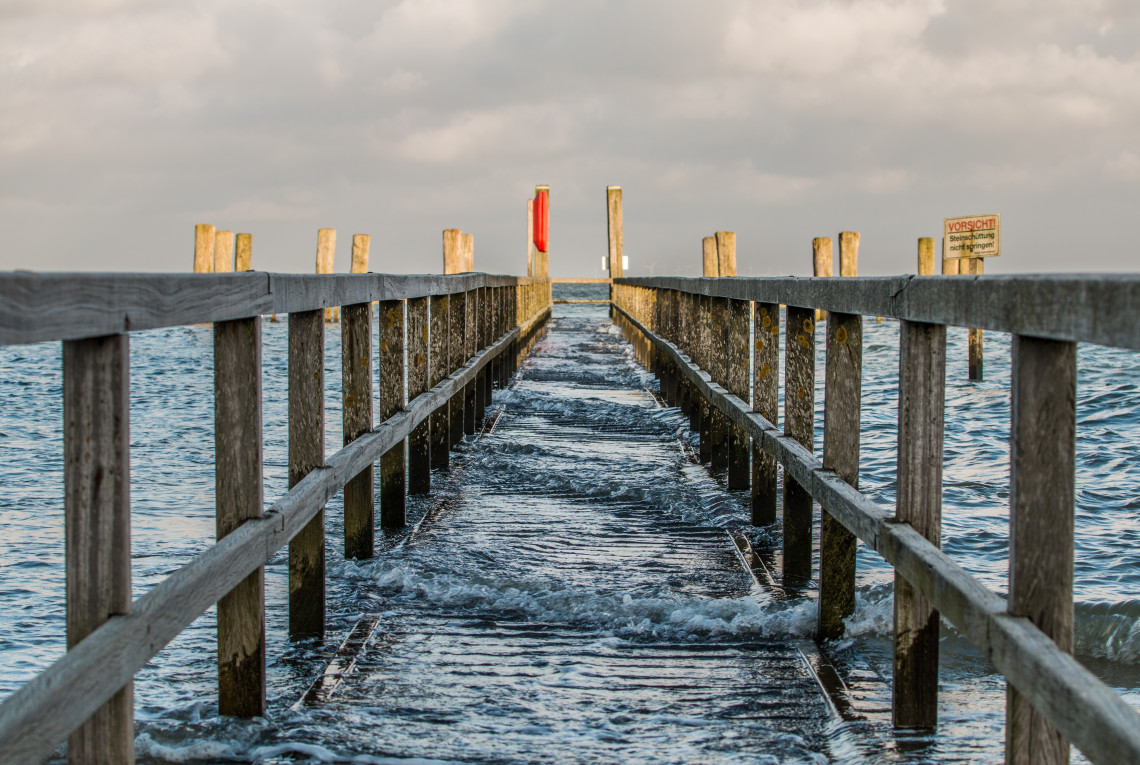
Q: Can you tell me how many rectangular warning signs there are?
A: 1